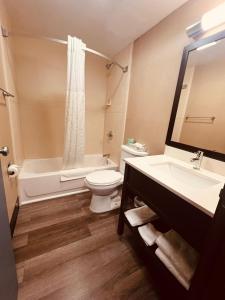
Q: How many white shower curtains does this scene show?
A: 1